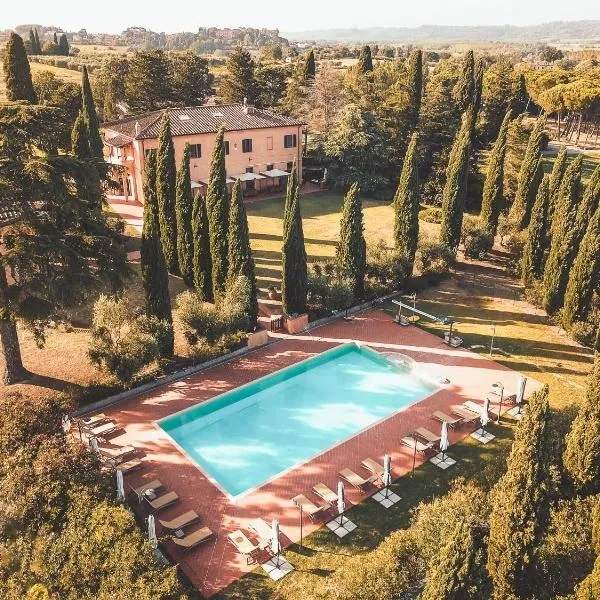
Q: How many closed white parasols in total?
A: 10